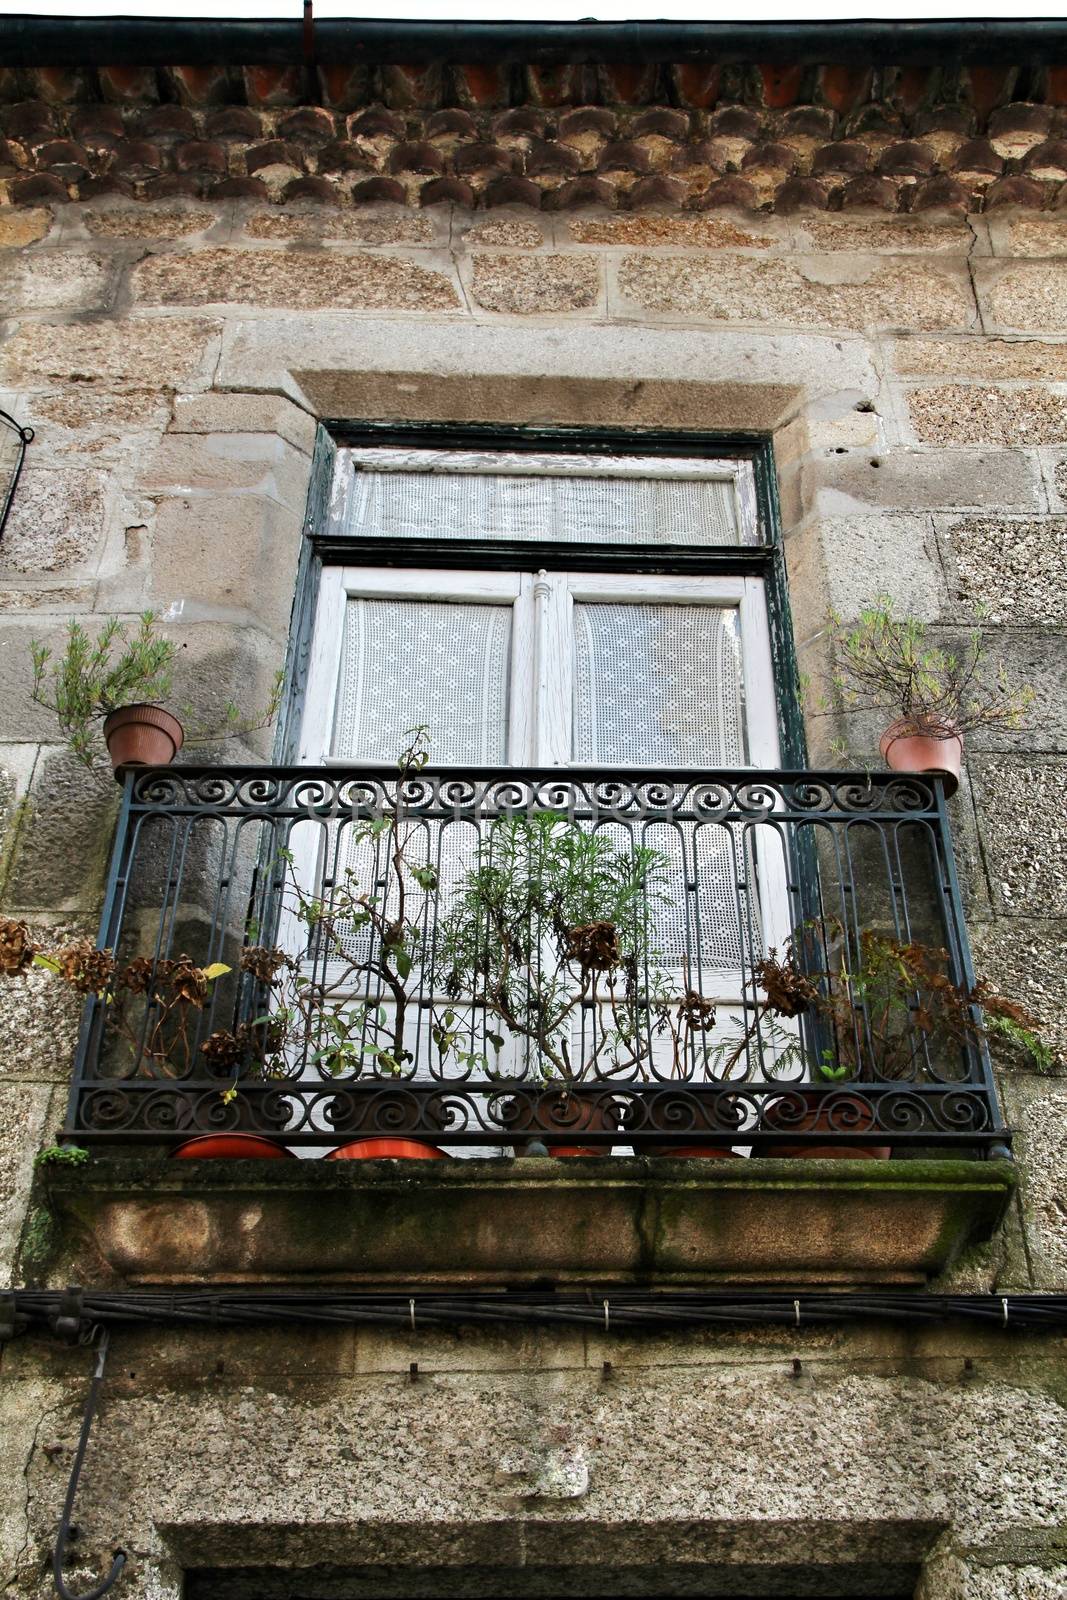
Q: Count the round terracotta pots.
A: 7